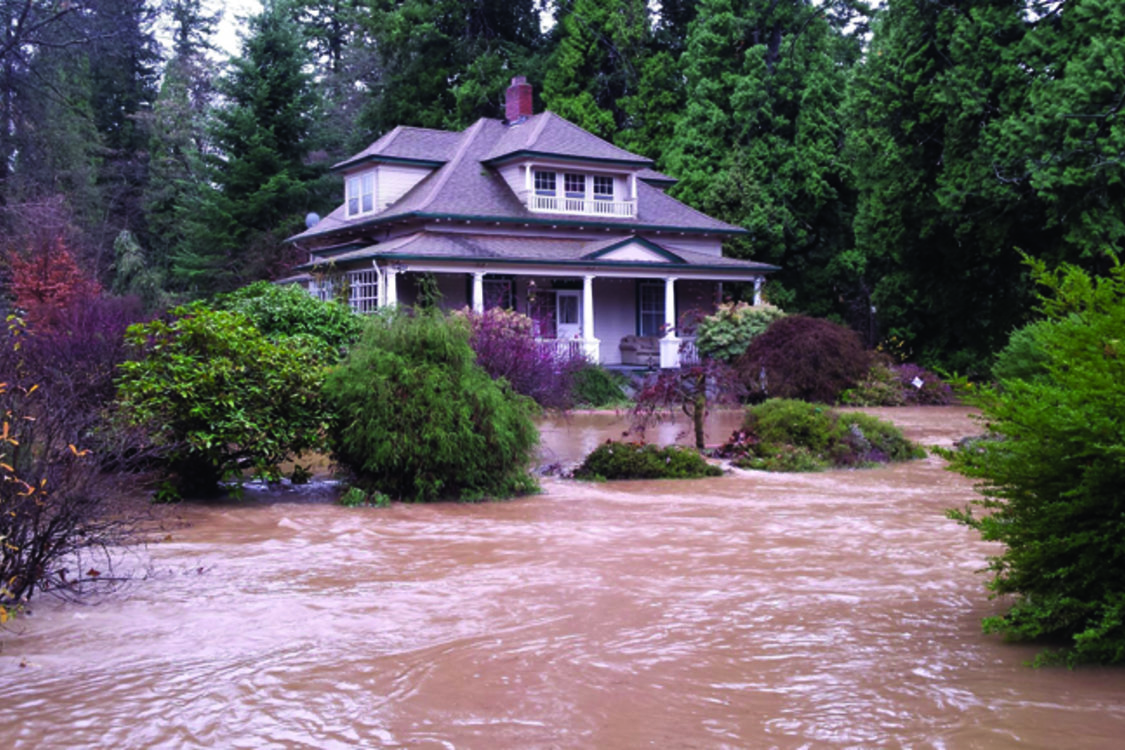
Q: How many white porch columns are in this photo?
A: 5